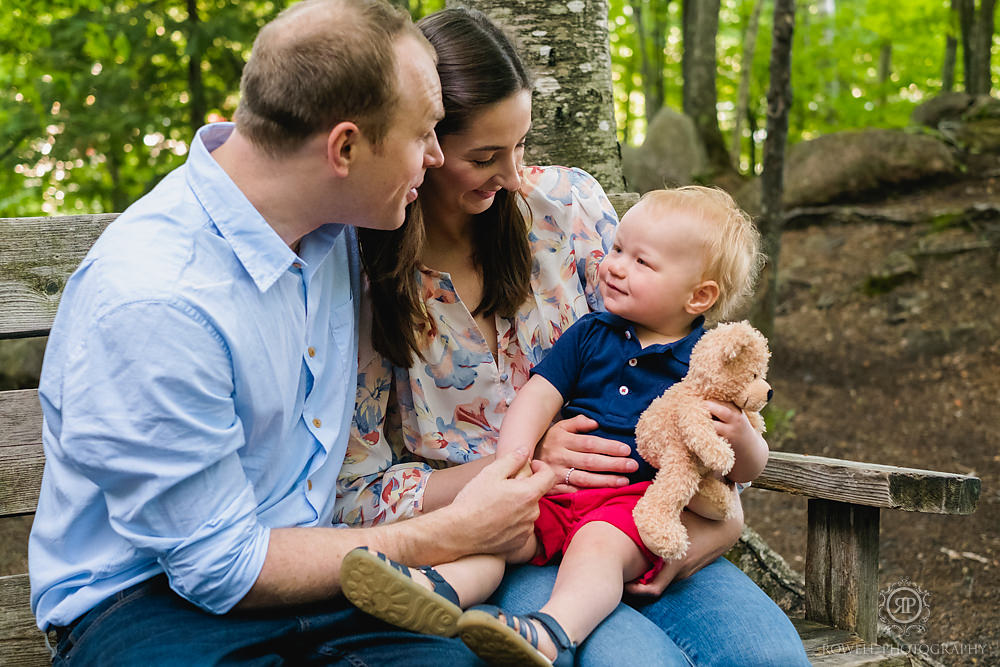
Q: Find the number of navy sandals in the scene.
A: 2